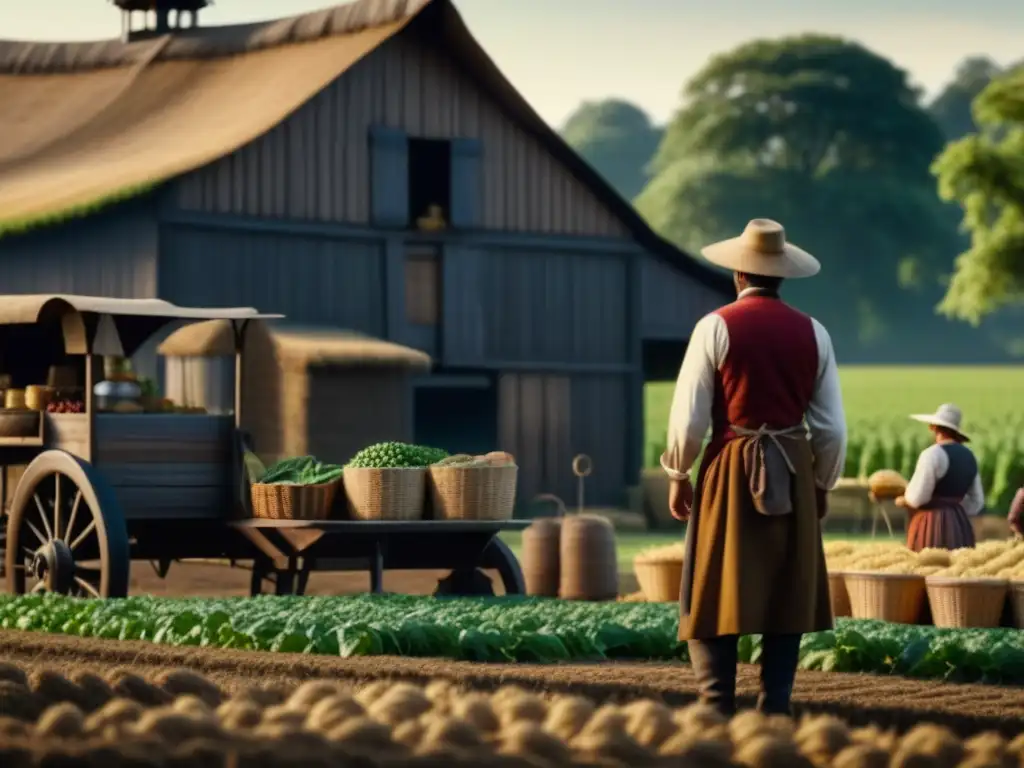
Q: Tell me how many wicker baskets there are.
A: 8